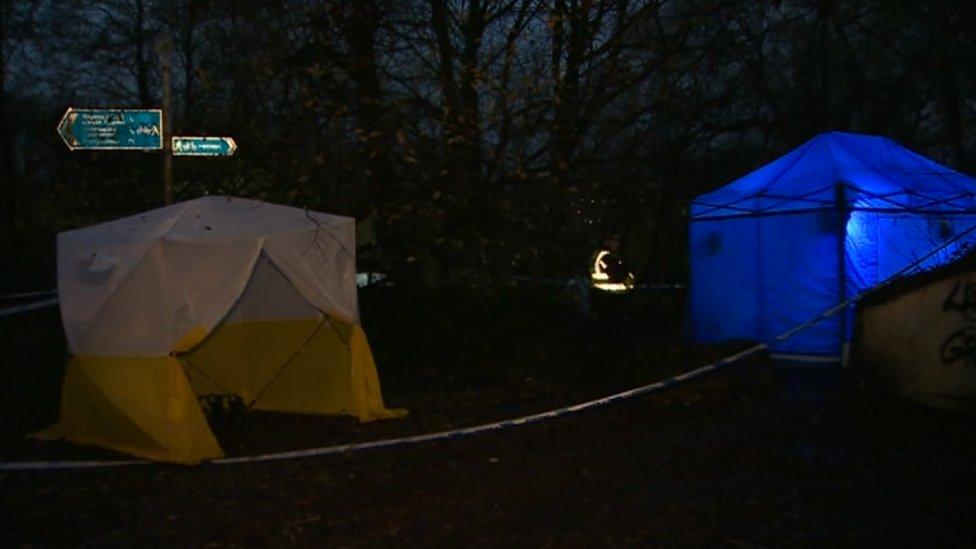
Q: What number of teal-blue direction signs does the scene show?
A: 2